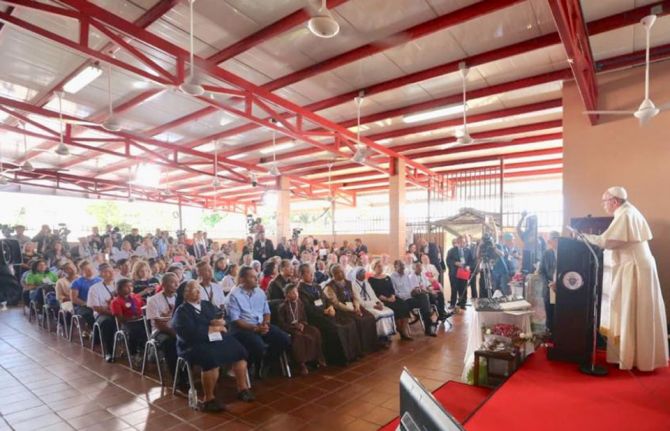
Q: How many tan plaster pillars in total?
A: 2